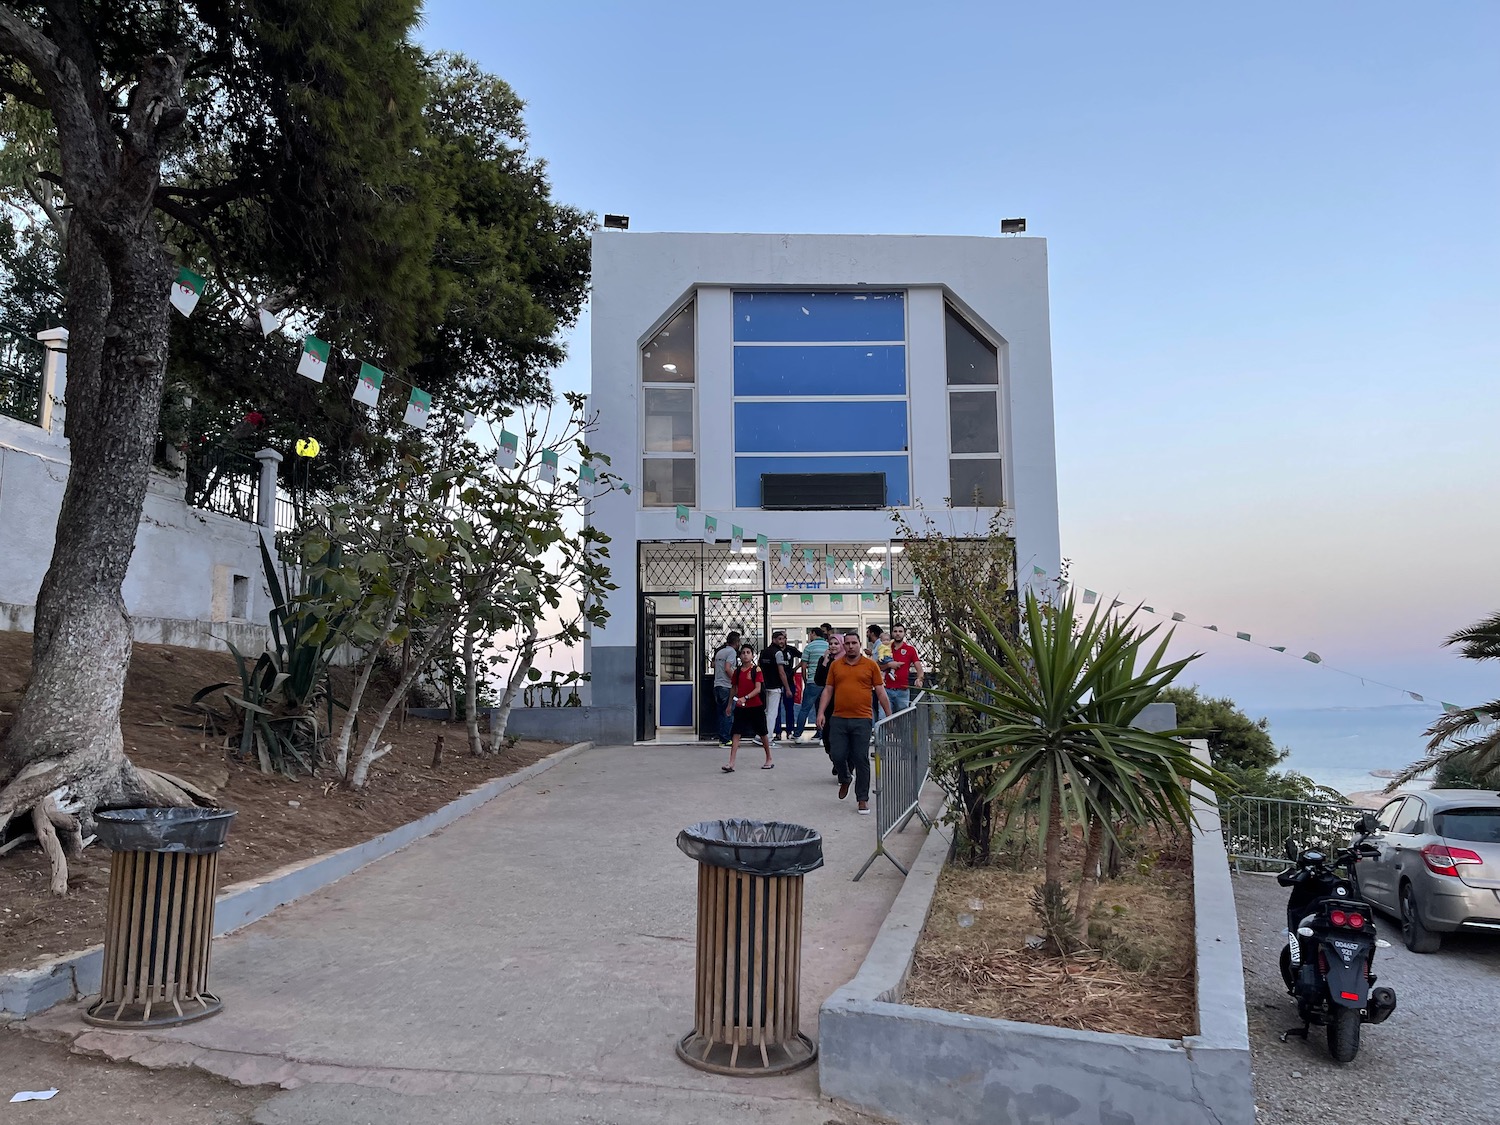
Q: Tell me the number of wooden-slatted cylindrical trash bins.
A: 2